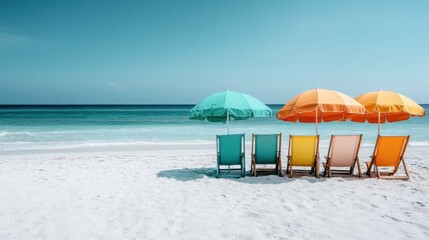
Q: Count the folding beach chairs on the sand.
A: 5